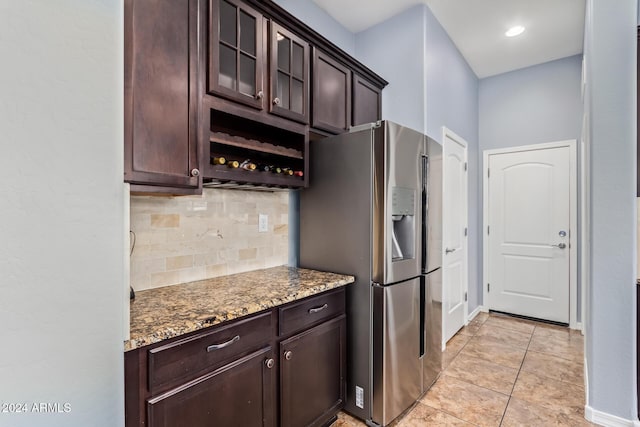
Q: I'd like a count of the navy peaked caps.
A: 0